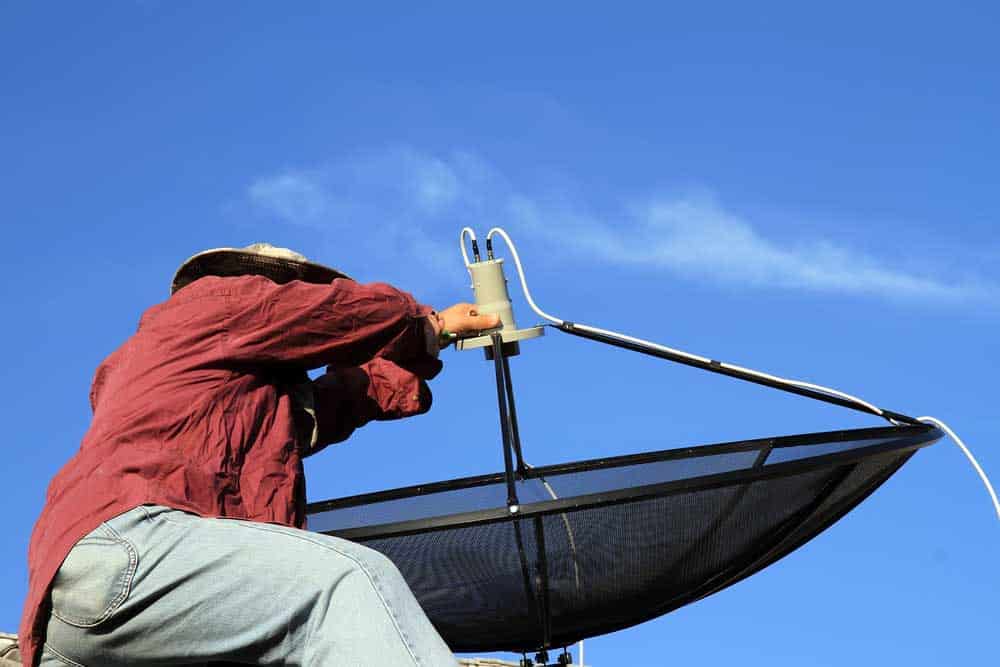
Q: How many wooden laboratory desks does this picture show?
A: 0